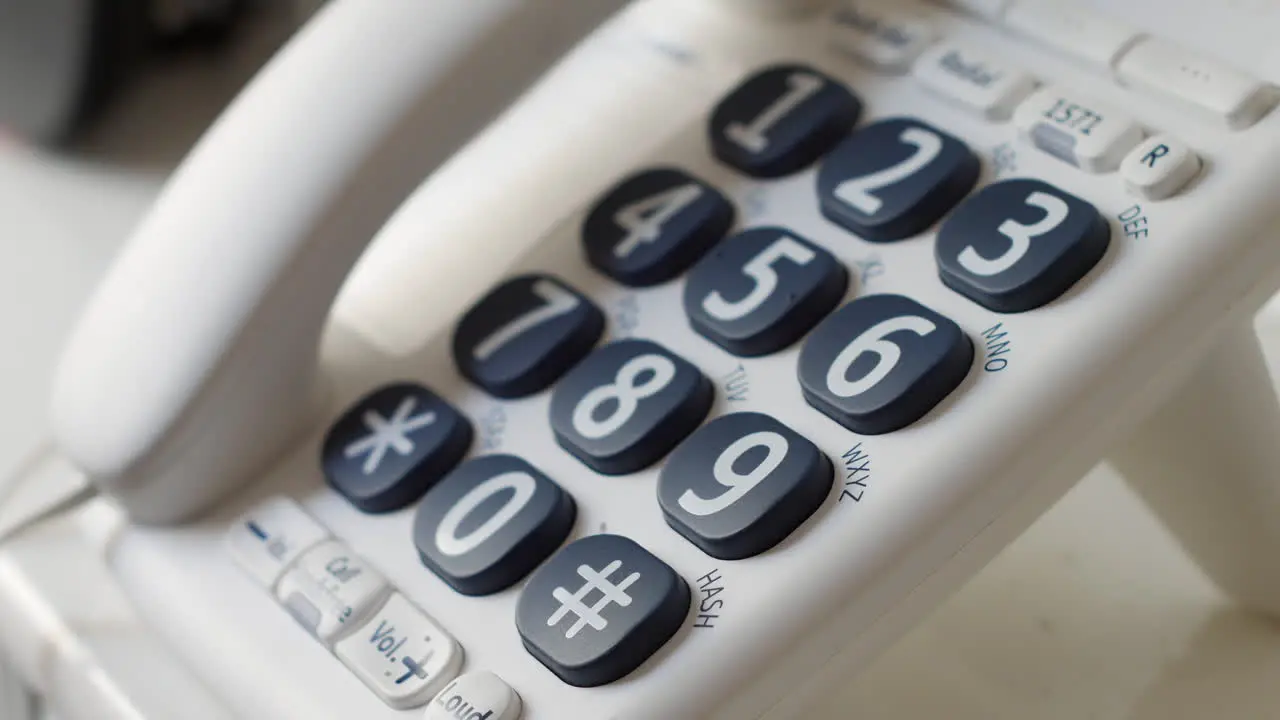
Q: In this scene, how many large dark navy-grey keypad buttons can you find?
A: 12